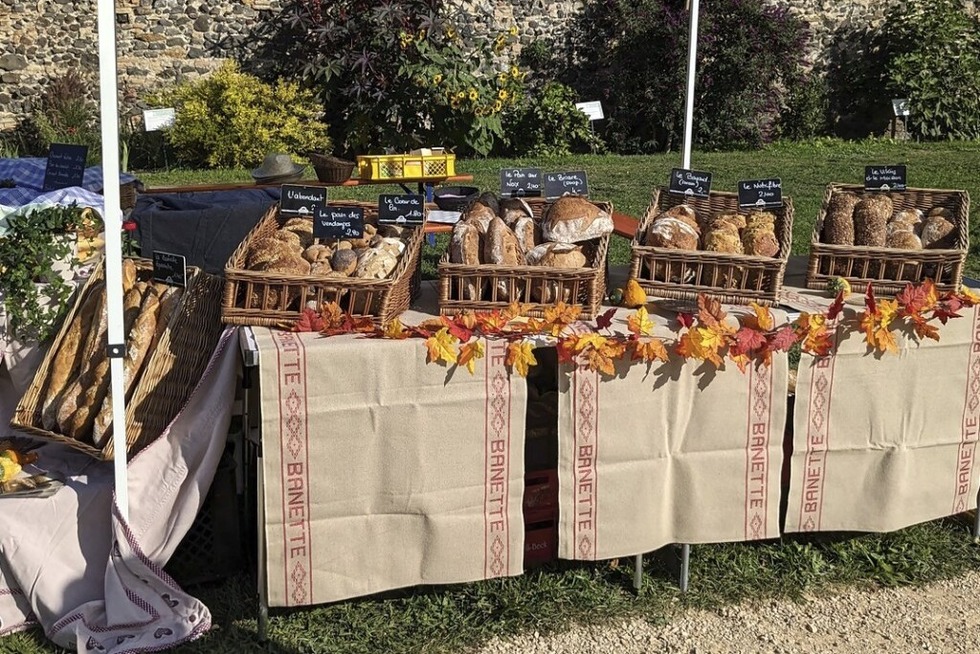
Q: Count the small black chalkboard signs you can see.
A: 10